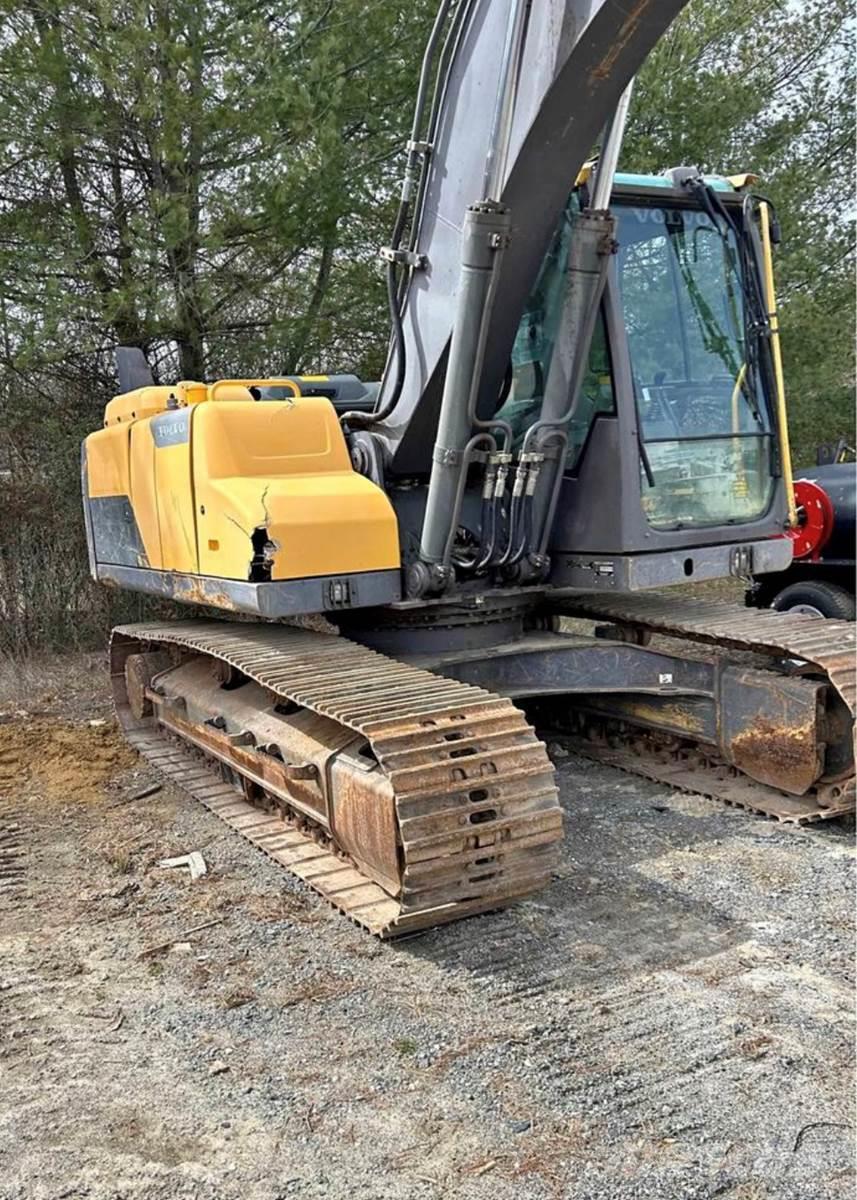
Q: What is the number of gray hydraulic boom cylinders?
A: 2